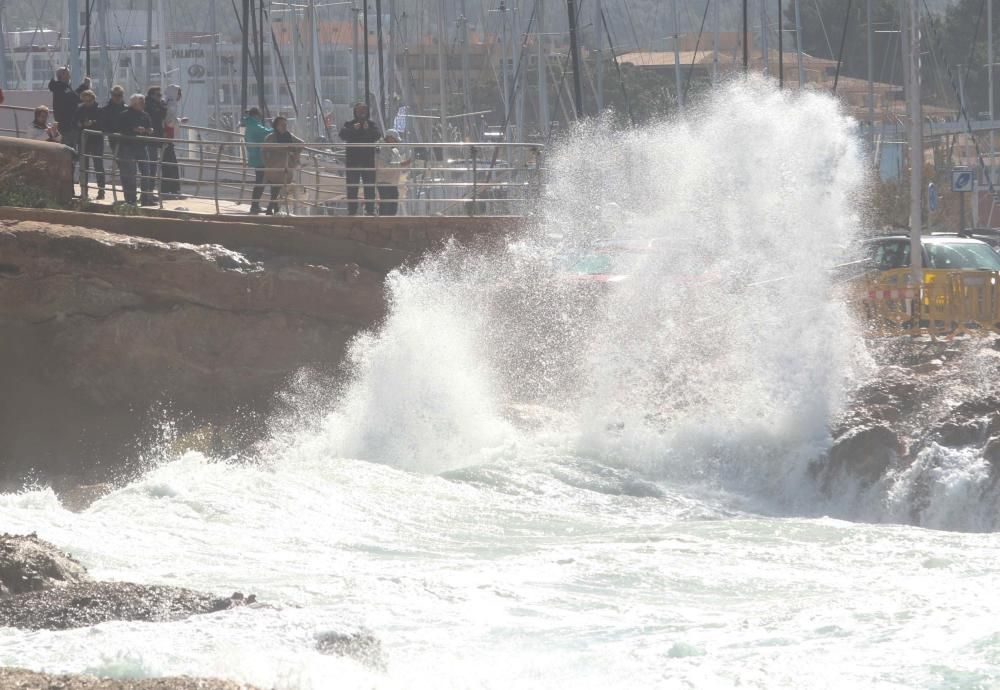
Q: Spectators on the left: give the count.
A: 11